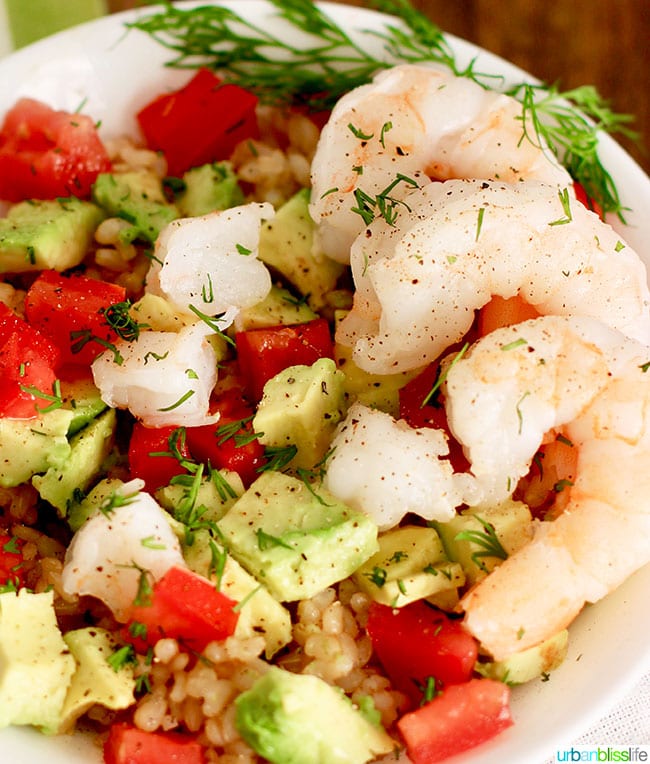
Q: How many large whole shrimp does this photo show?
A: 3